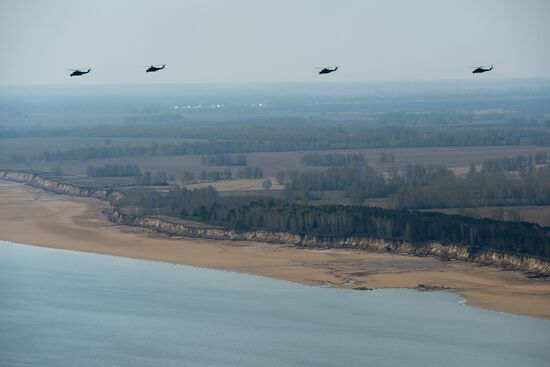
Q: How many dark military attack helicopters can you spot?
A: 4